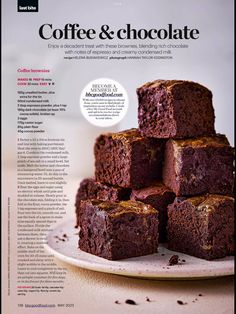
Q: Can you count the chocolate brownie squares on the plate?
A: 7